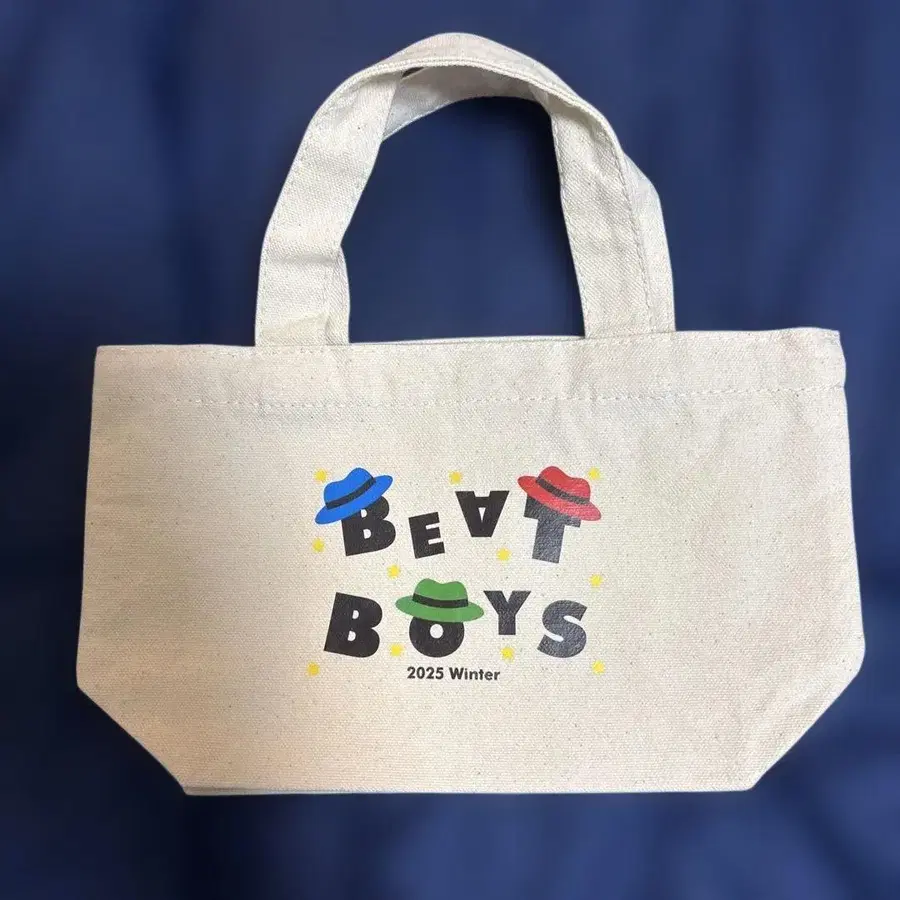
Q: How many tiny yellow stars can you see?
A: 11